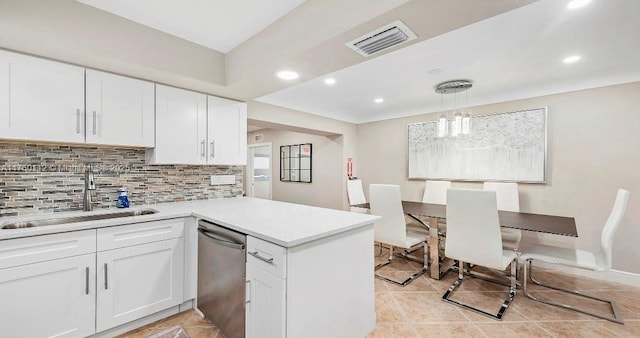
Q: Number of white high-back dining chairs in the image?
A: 6